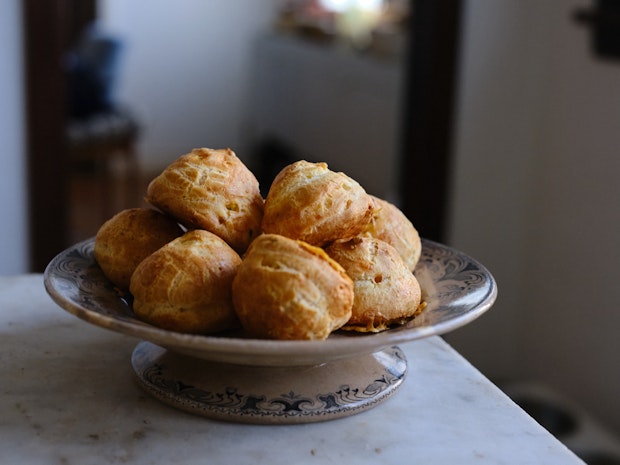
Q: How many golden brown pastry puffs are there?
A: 7